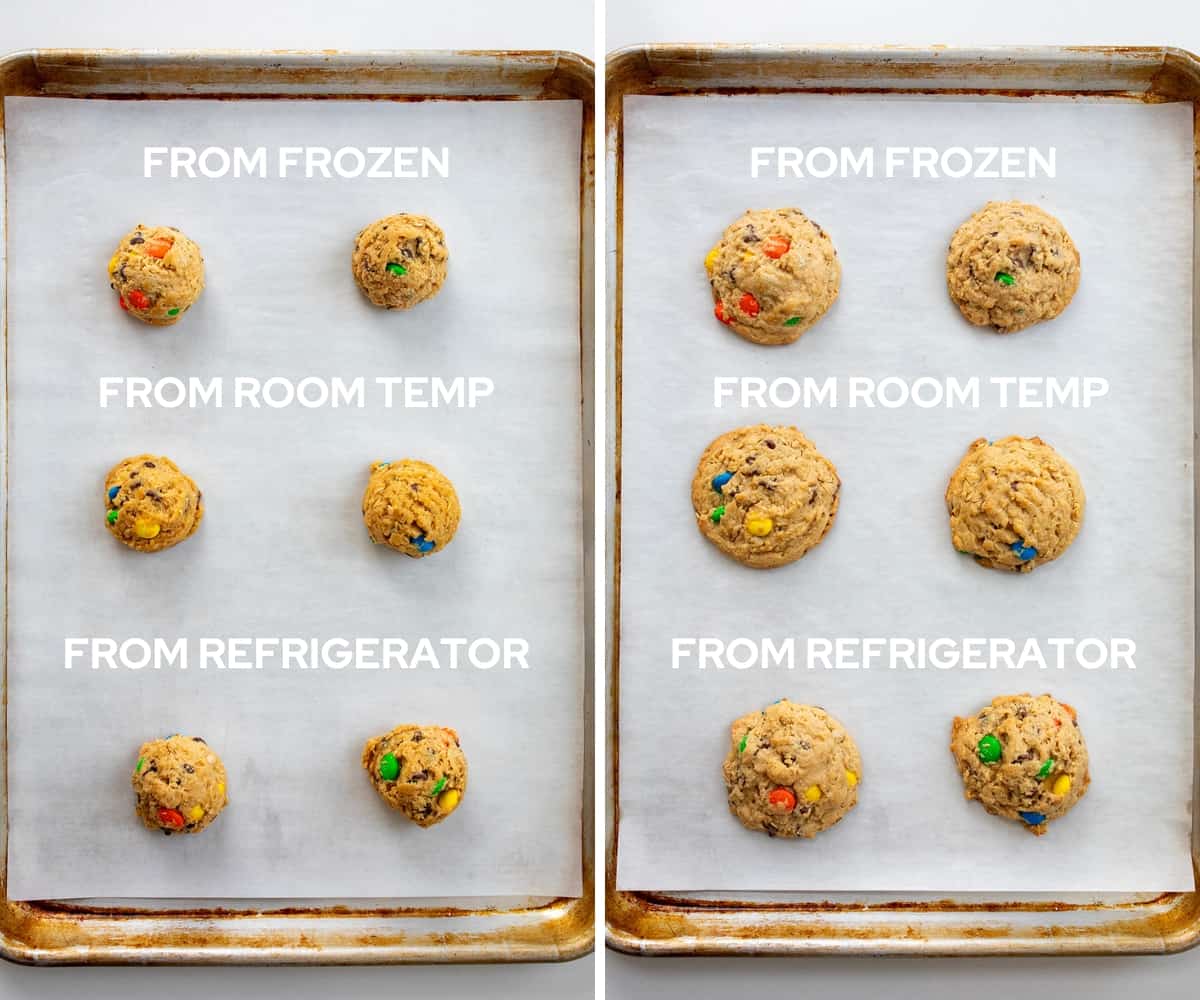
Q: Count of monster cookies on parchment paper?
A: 12